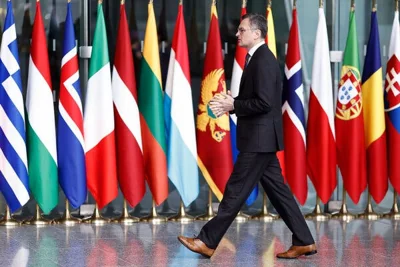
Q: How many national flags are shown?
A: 15